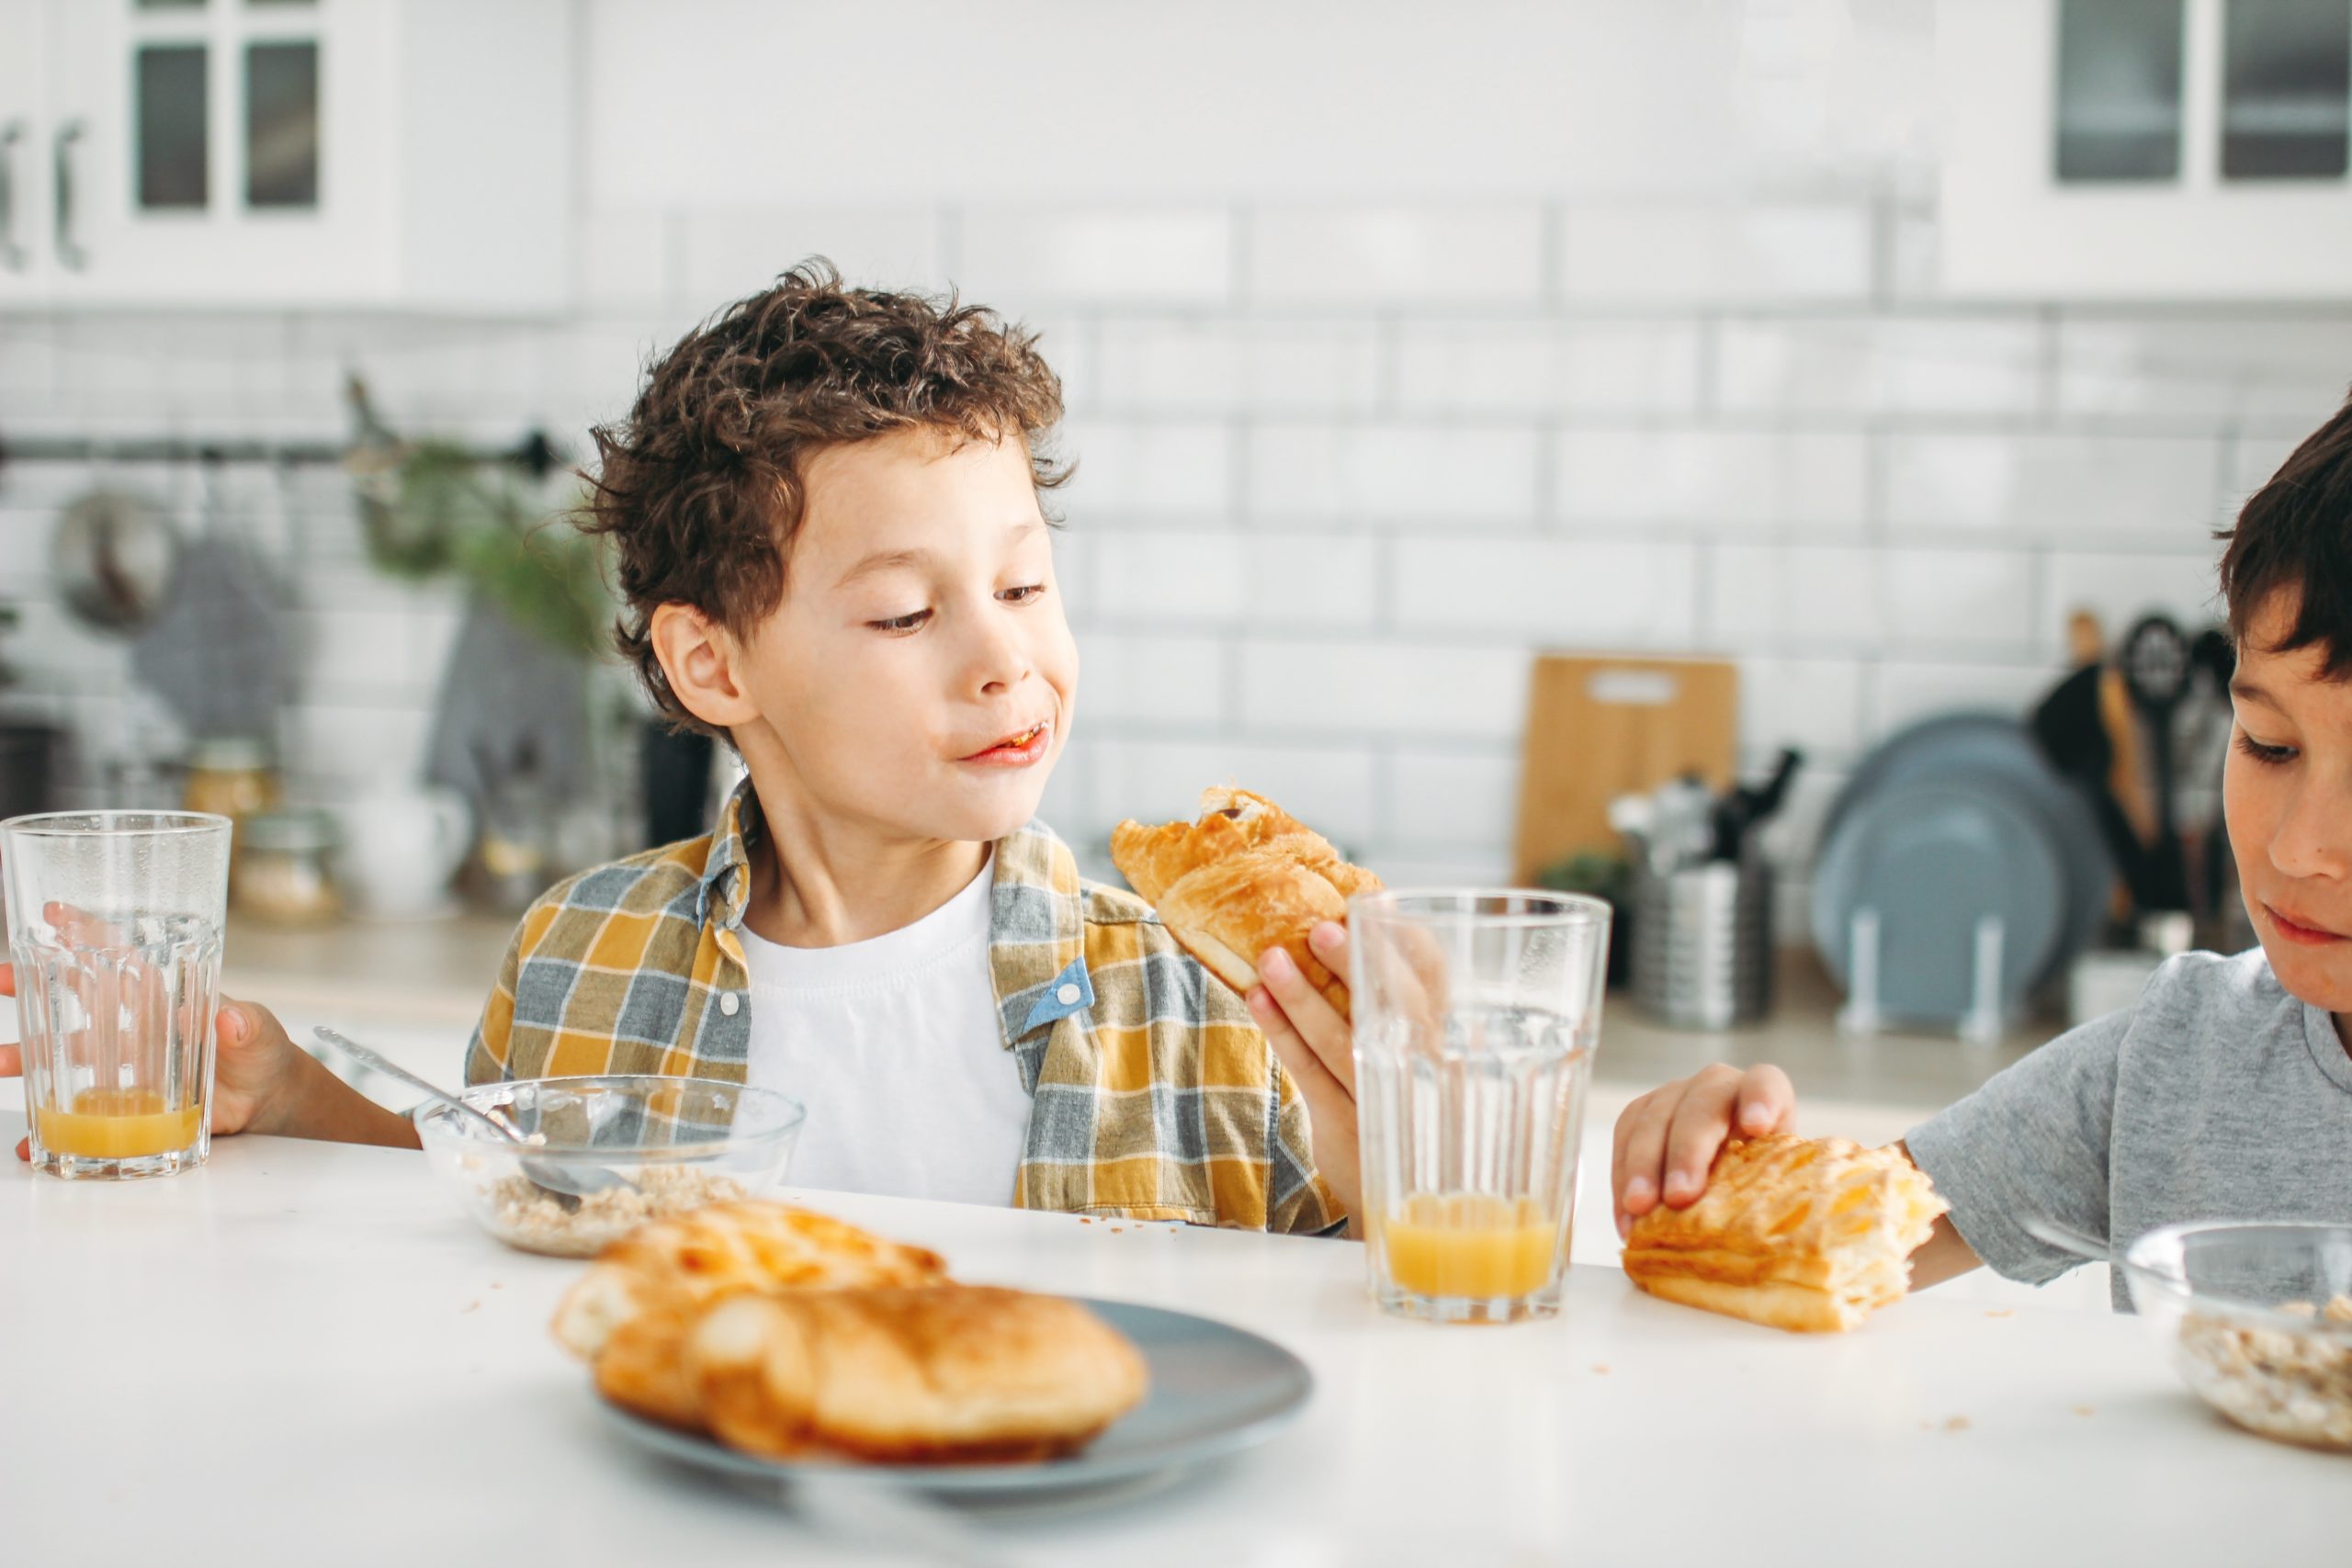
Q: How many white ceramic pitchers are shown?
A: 1